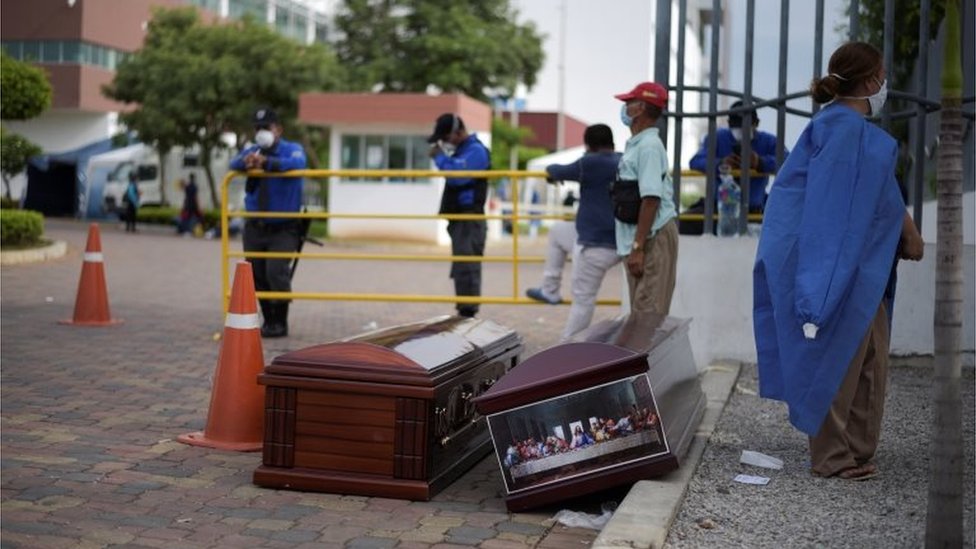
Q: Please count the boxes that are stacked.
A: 2